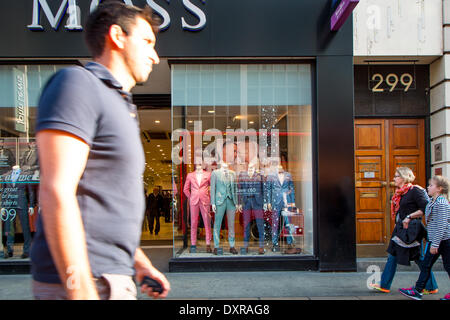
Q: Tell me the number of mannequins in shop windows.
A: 5